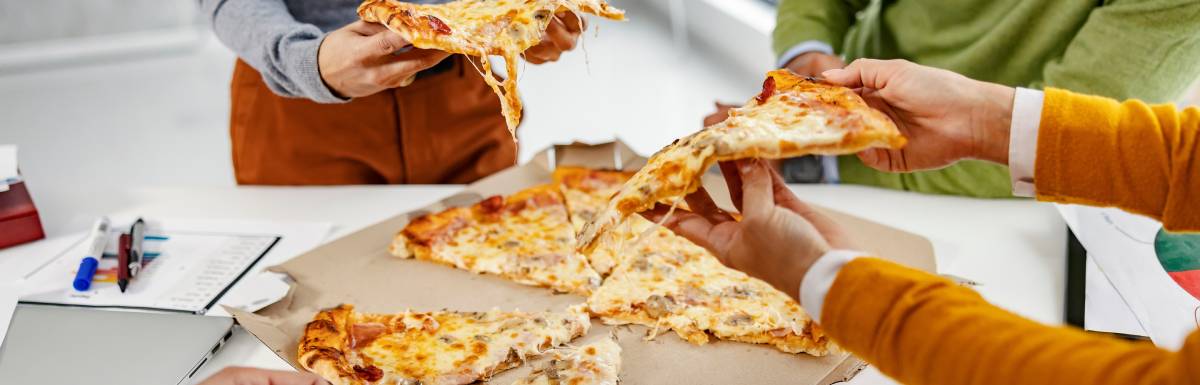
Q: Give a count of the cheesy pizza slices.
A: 7